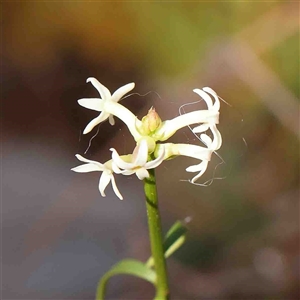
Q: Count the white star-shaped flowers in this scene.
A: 5